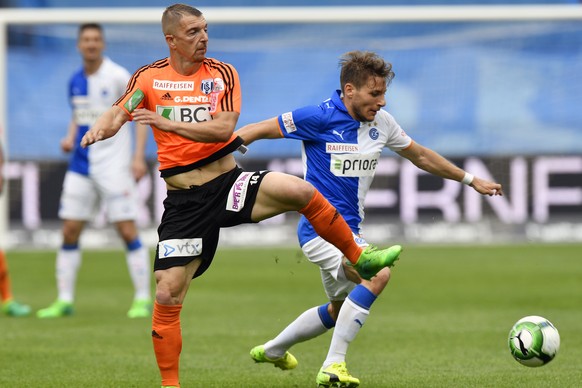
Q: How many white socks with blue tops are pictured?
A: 4